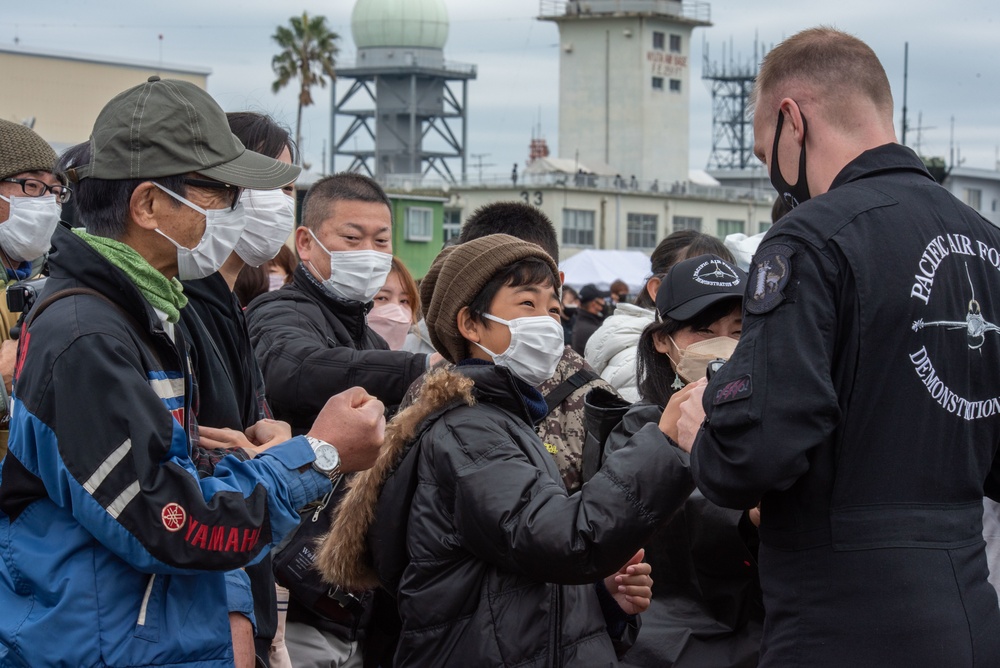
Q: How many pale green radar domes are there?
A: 1